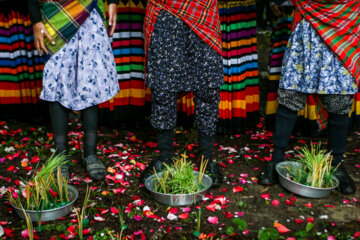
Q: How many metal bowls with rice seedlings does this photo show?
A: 3